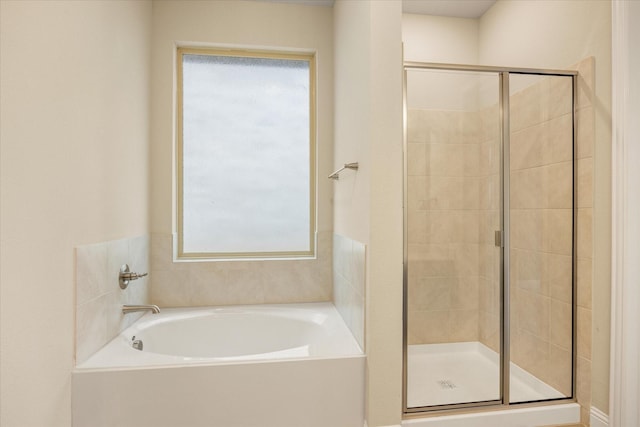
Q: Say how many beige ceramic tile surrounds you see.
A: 2